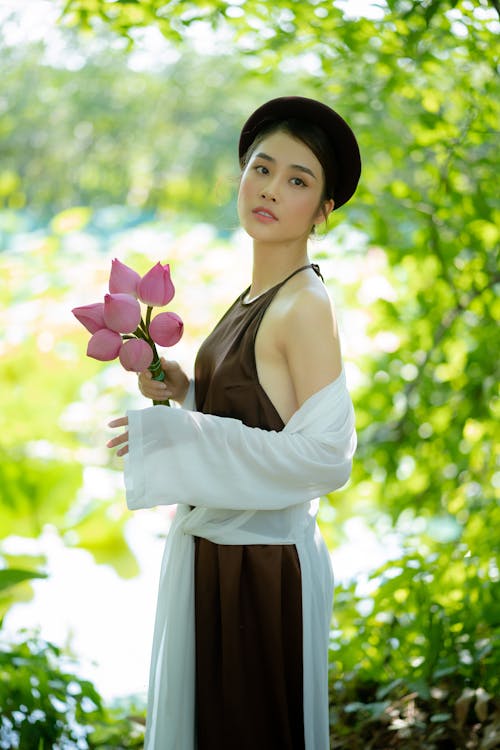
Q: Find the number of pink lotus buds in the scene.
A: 7